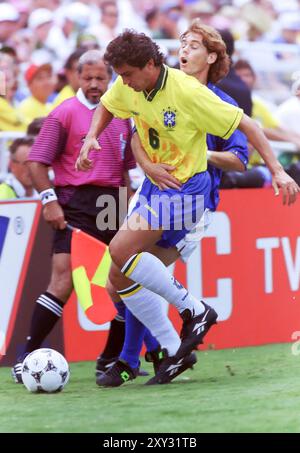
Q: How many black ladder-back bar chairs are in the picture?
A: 0